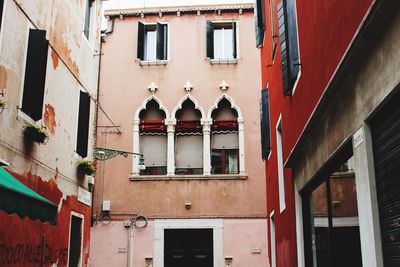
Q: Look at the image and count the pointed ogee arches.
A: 3